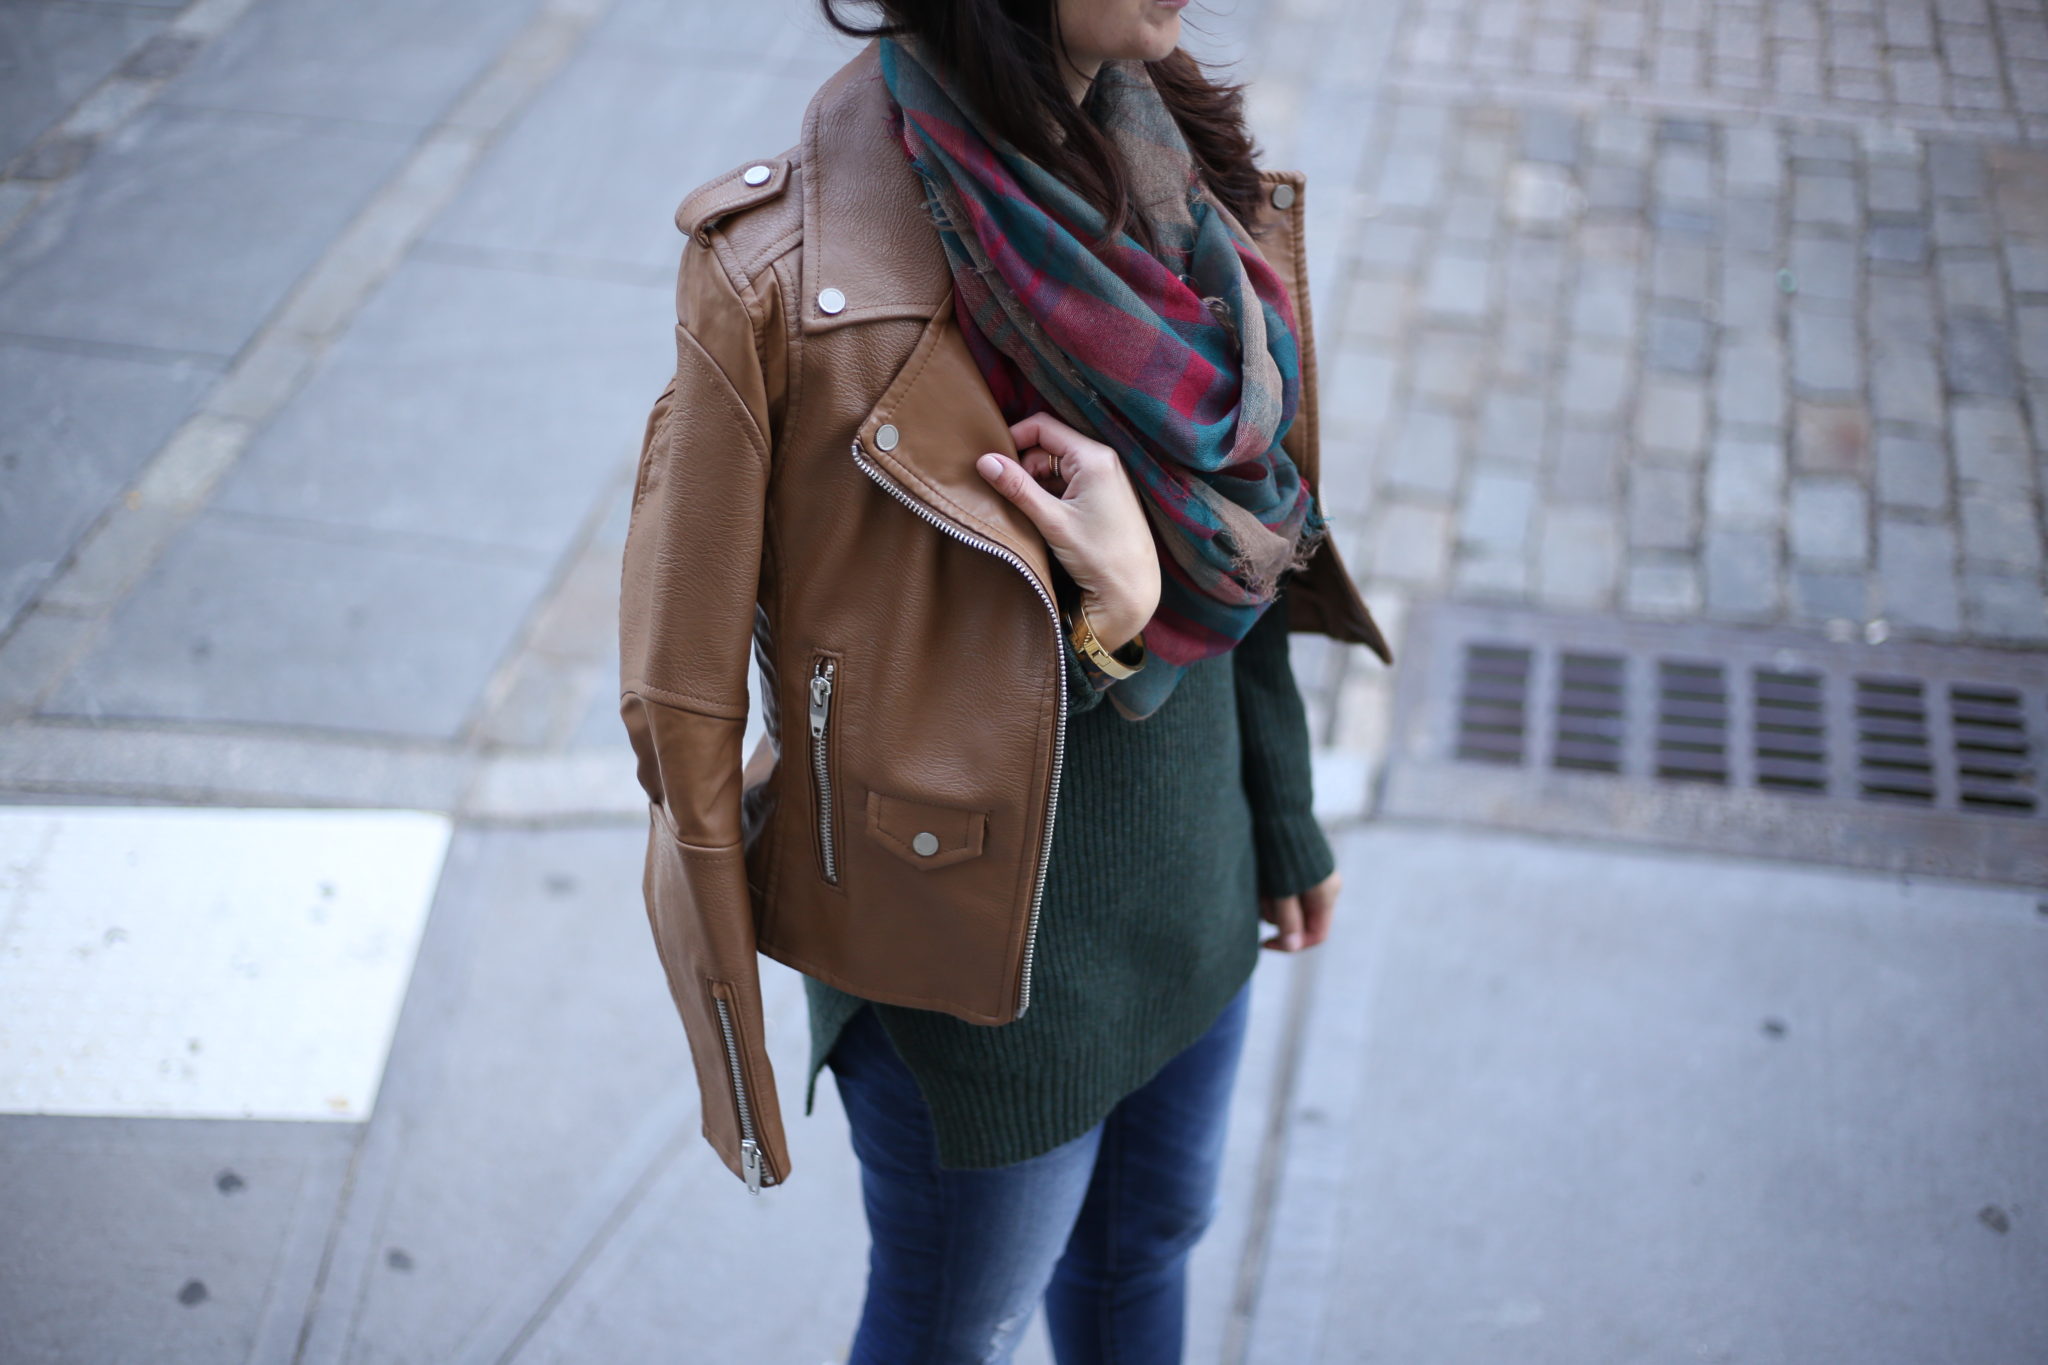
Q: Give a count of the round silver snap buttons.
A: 5